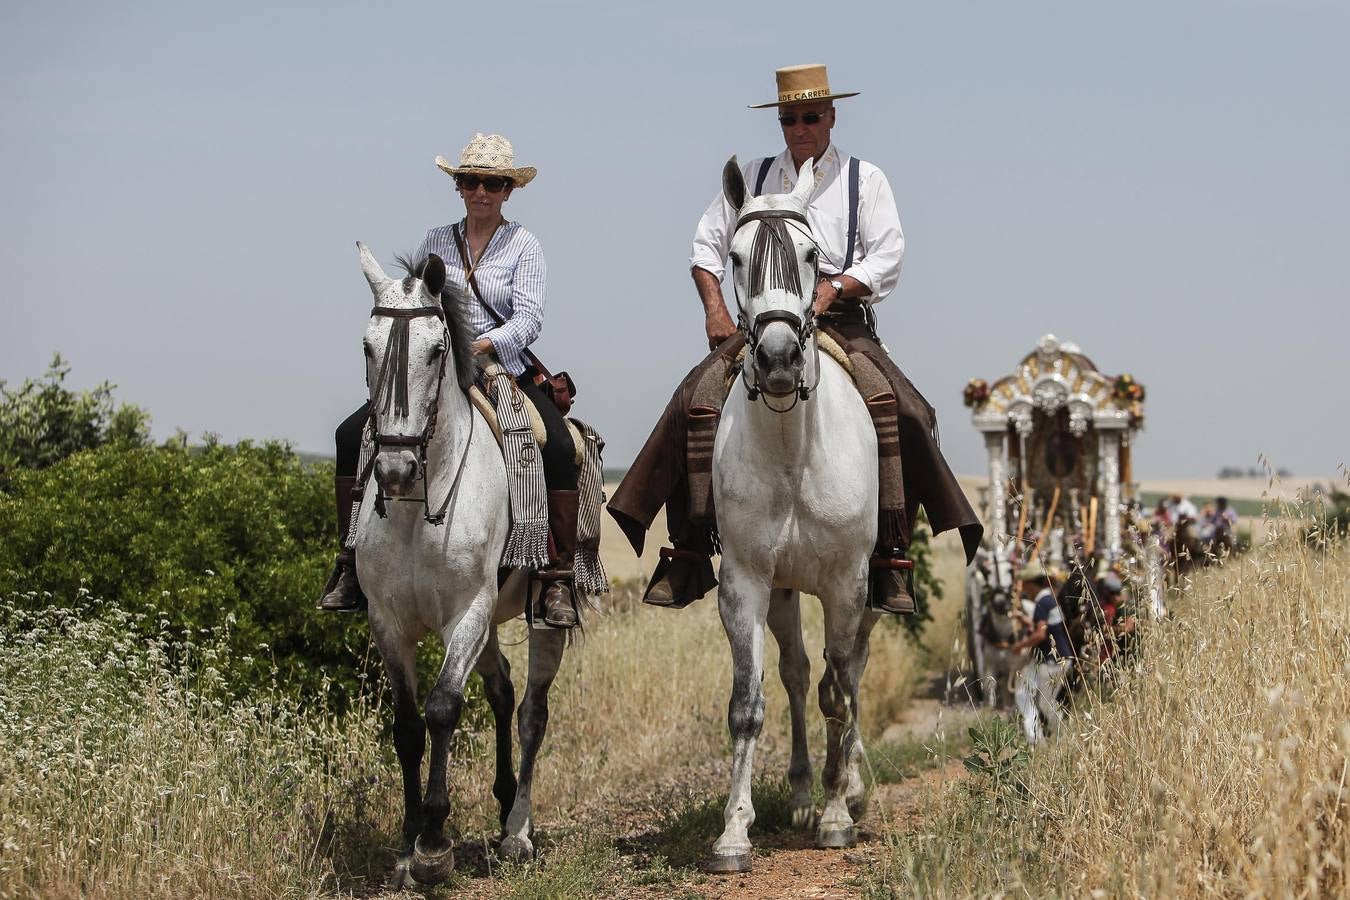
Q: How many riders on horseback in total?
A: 2